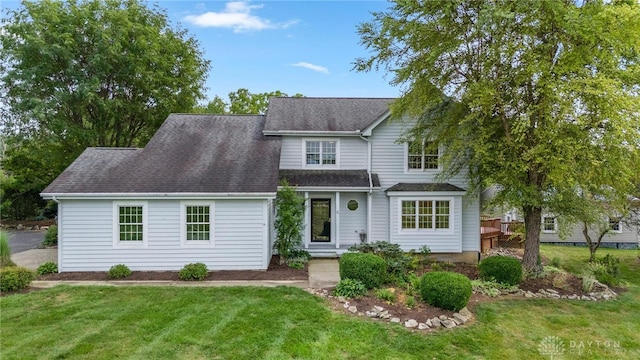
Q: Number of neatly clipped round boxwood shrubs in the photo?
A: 3